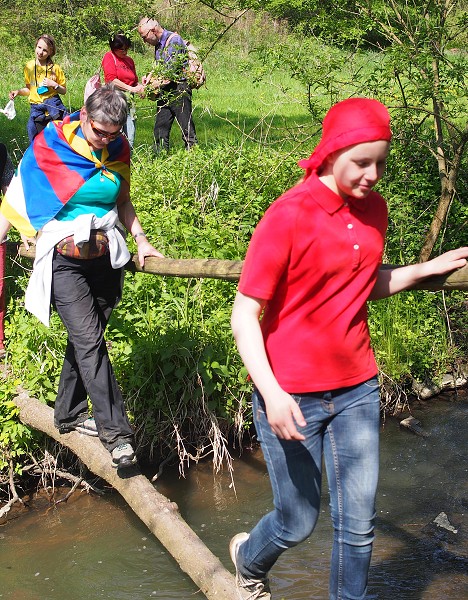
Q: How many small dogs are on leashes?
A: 0